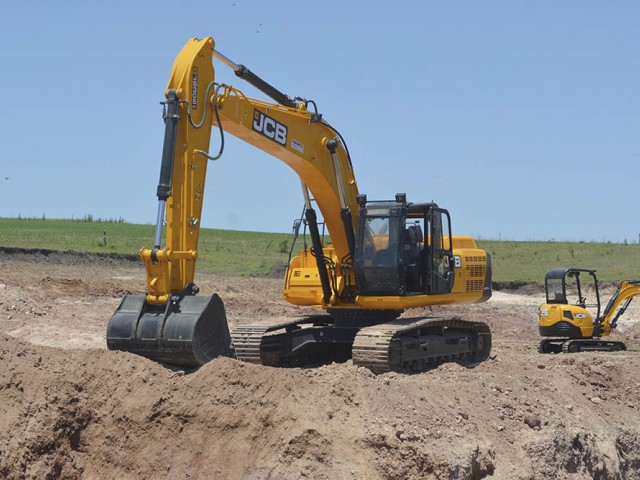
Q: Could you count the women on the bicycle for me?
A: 0